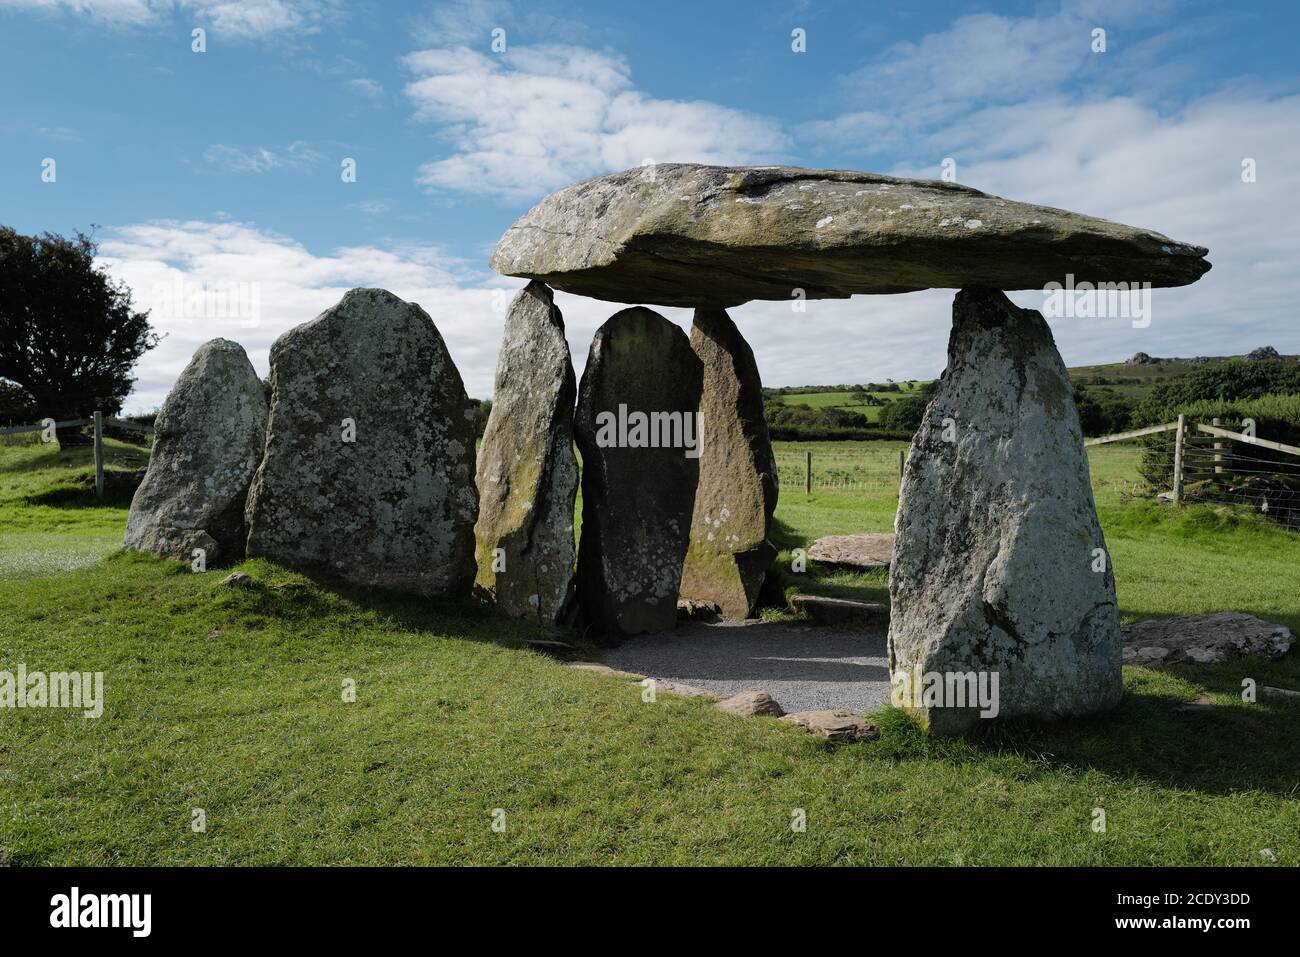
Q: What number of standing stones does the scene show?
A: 6